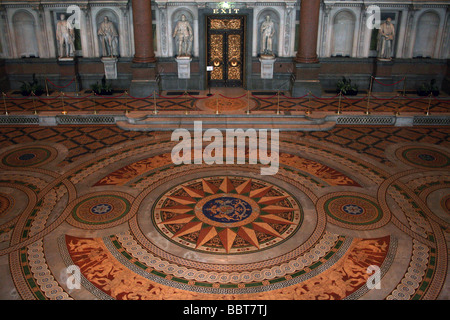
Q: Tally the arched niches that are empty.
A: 3